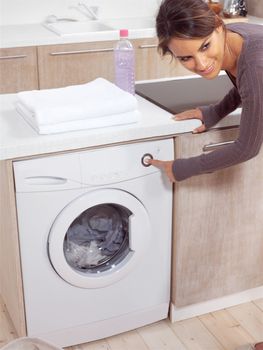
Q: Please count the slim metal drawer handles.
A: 4